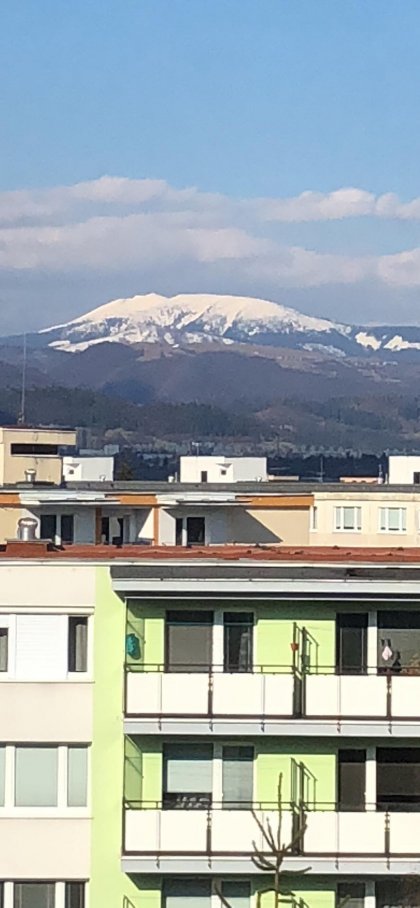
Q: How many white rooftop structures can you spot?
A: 3